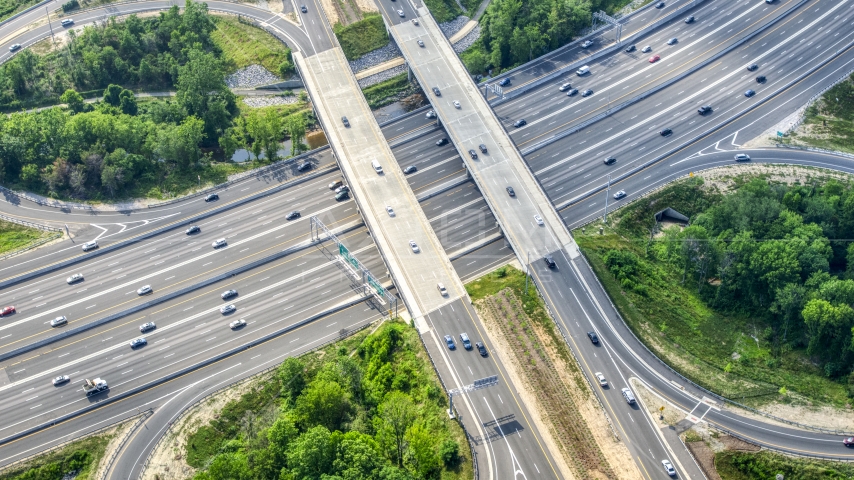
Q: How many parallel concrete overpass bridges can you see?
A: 2